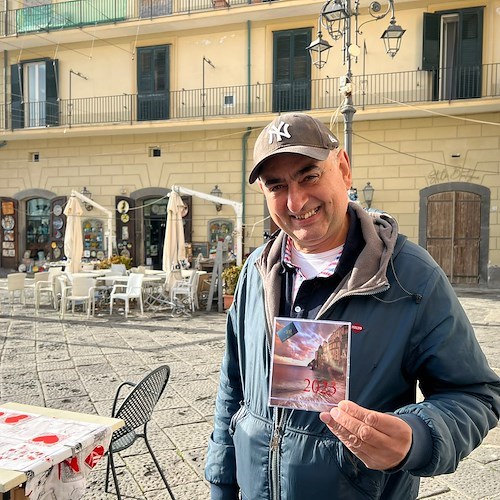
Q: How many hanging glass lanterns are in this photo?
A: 3